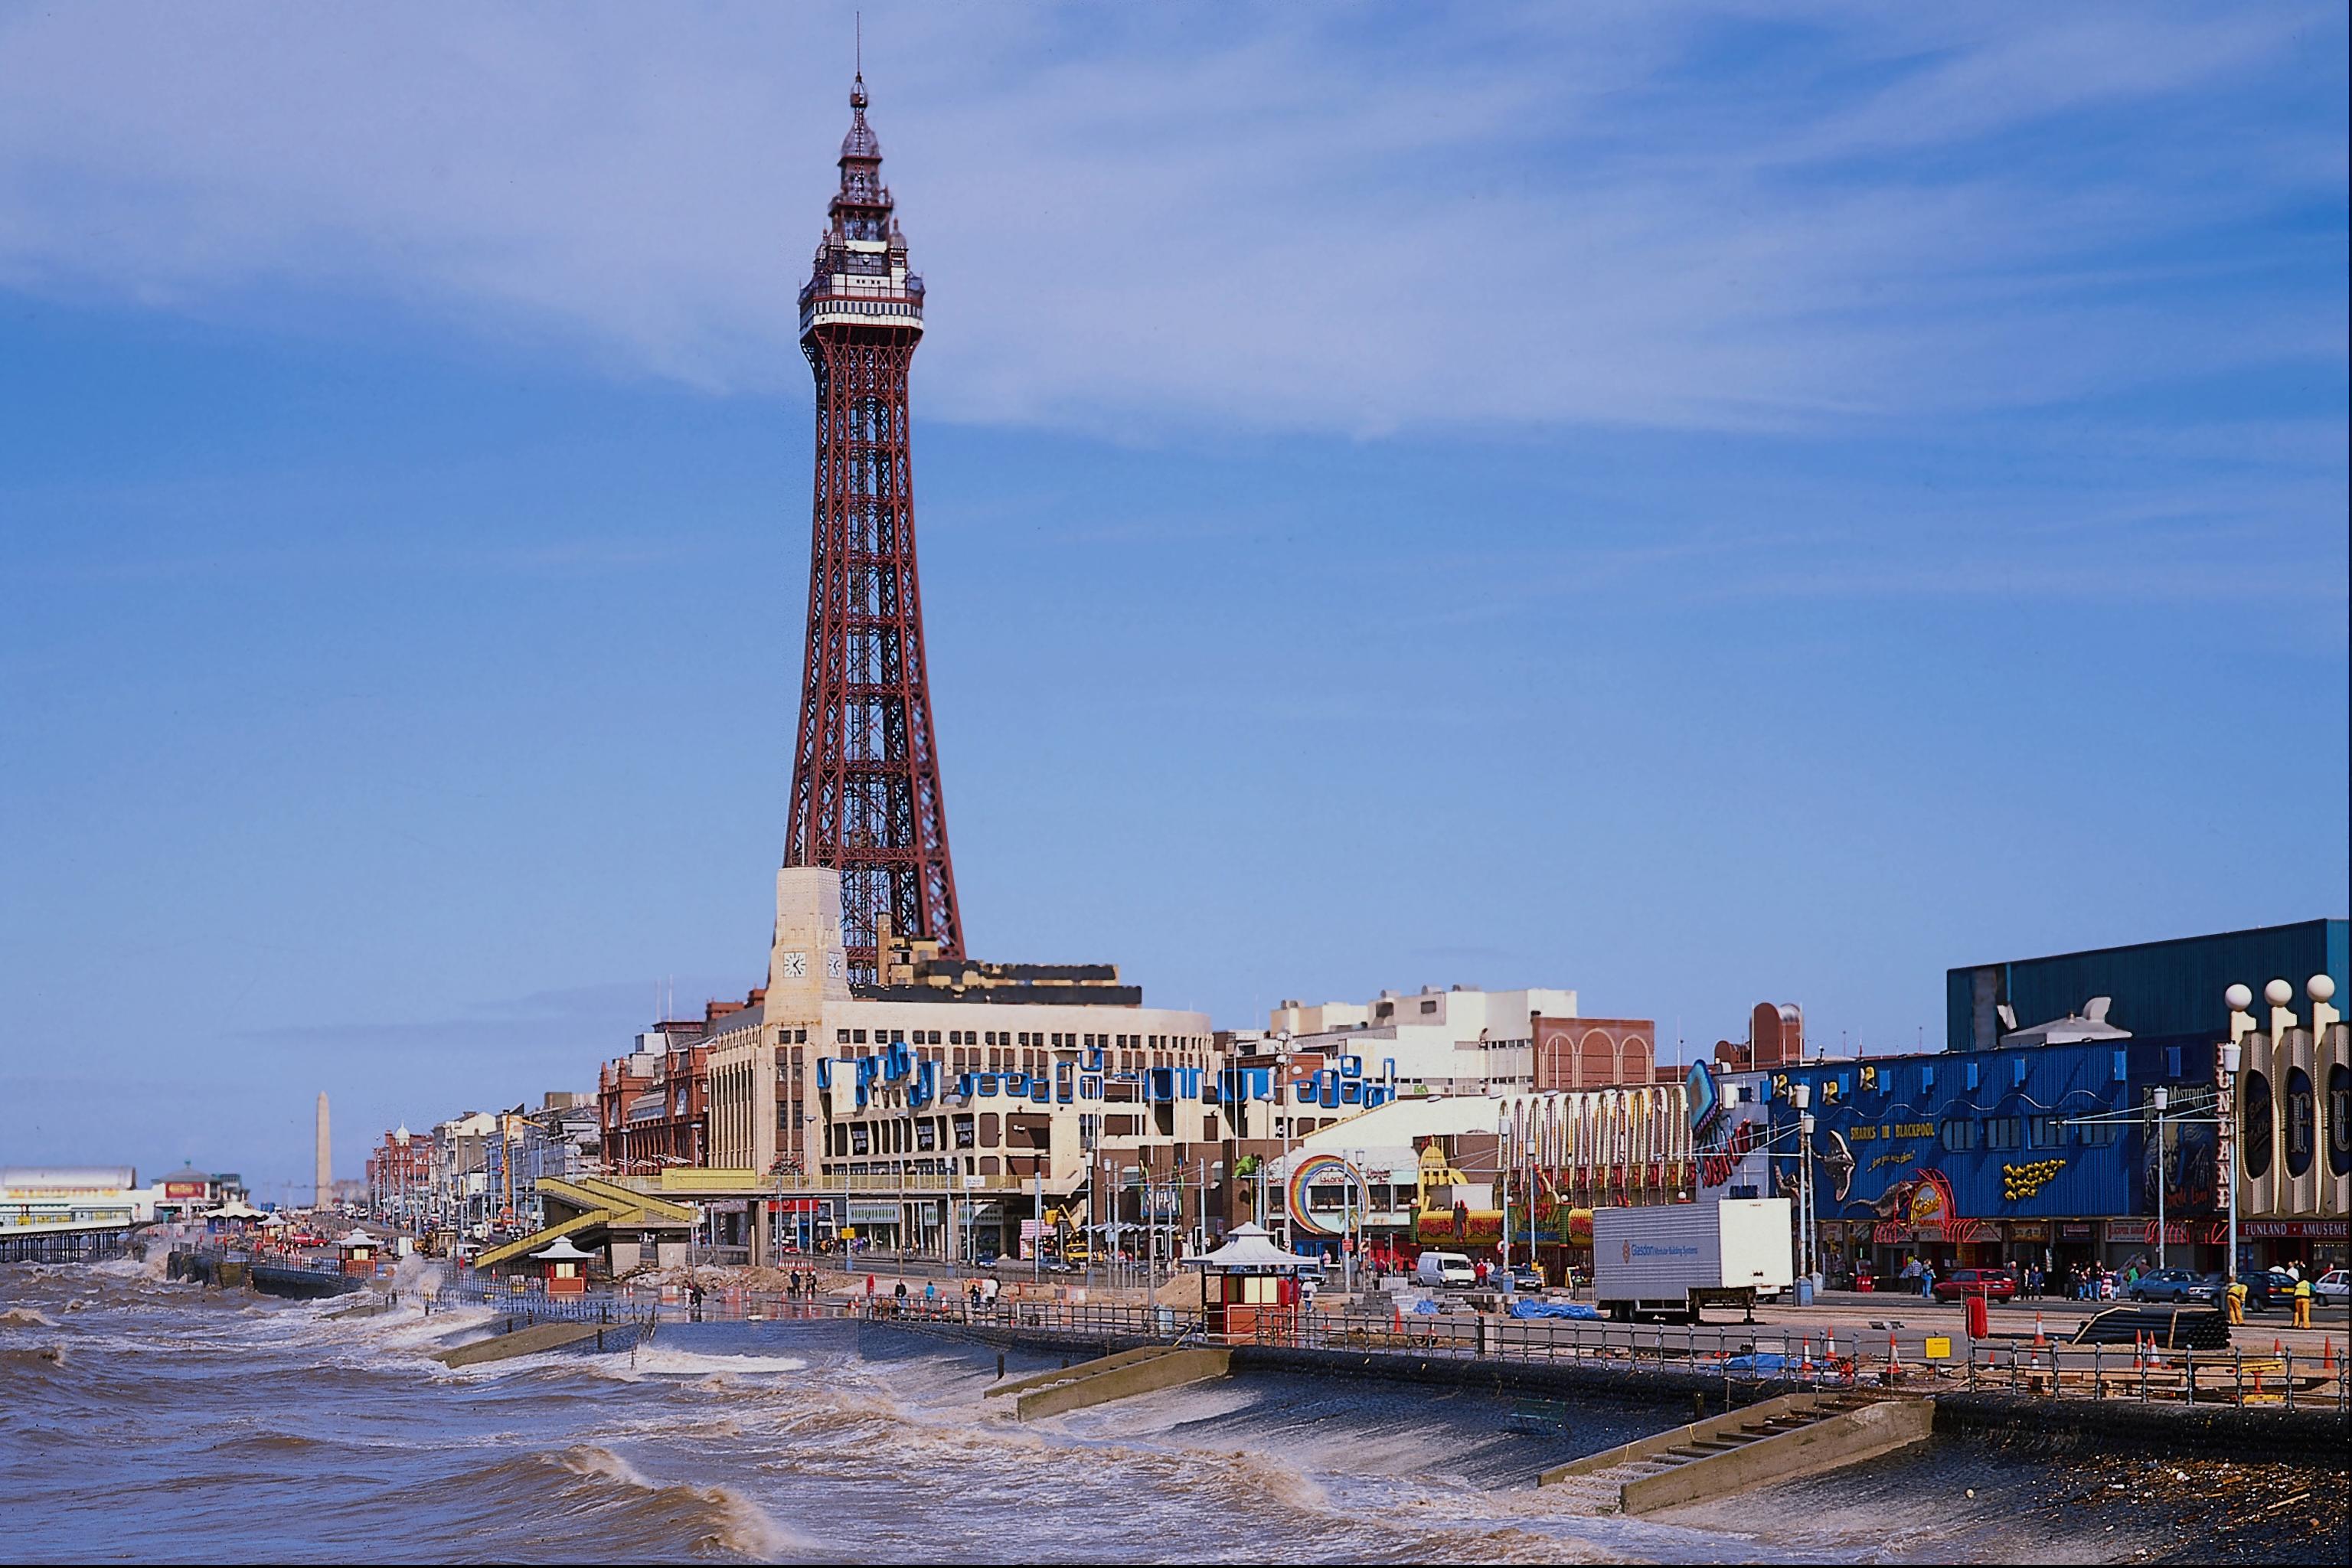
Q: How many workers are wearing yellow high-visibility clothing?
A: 2